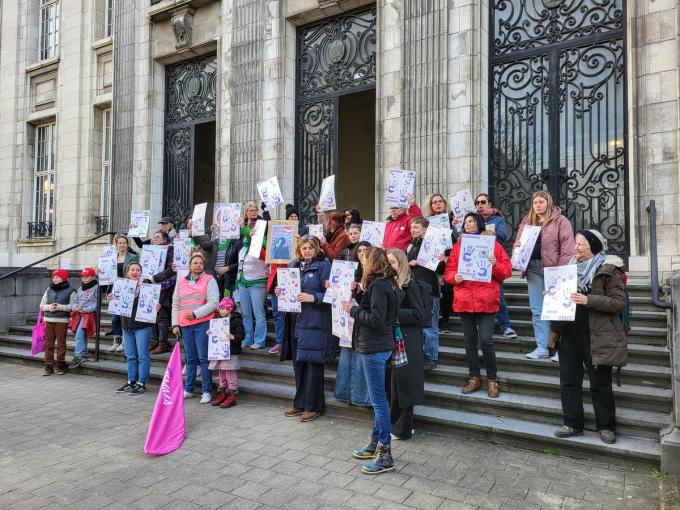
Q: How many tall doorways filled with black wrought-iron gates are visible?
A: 3